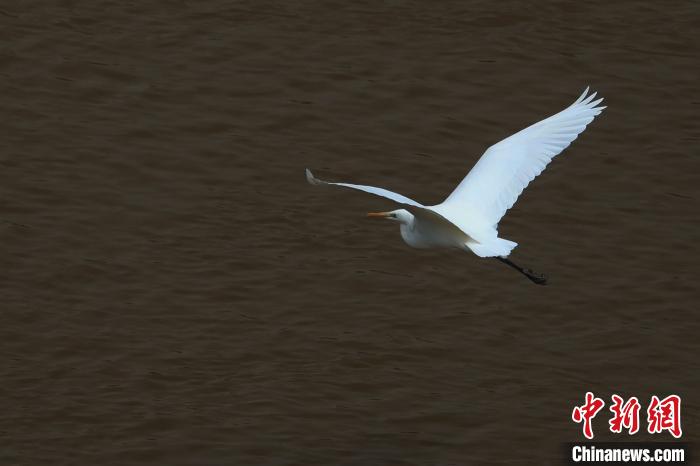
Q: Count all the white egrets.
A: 1